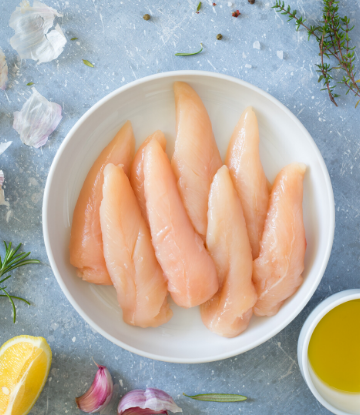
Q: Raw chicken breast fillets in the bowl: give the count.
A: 8